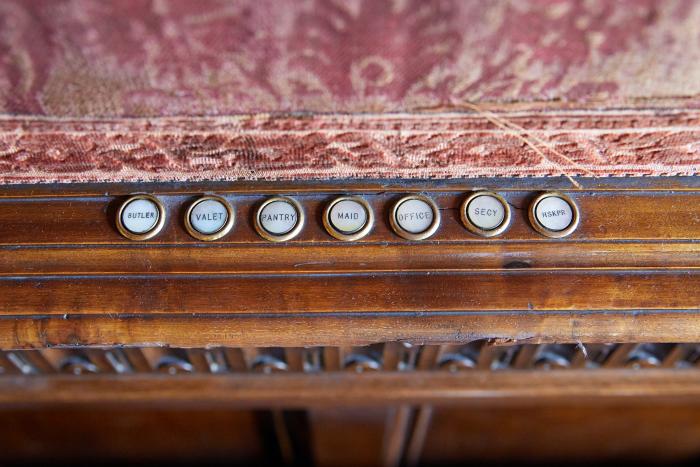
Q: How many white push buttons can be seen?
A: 7